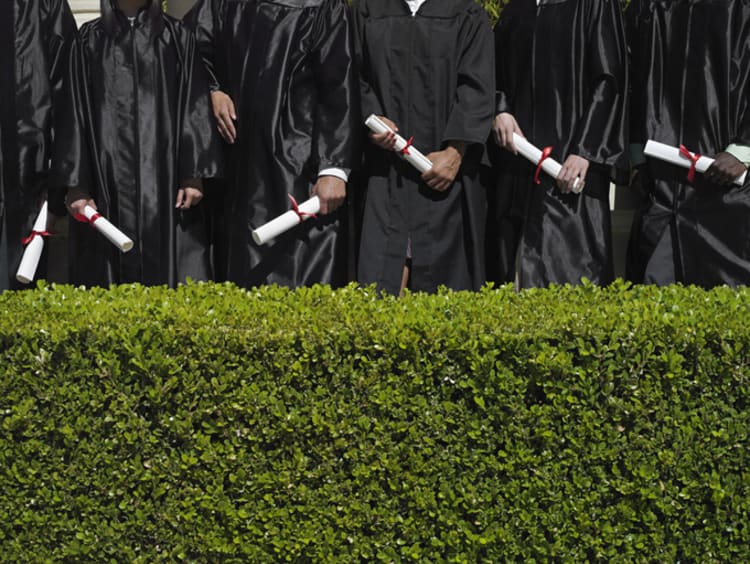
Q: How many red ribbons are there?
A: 6